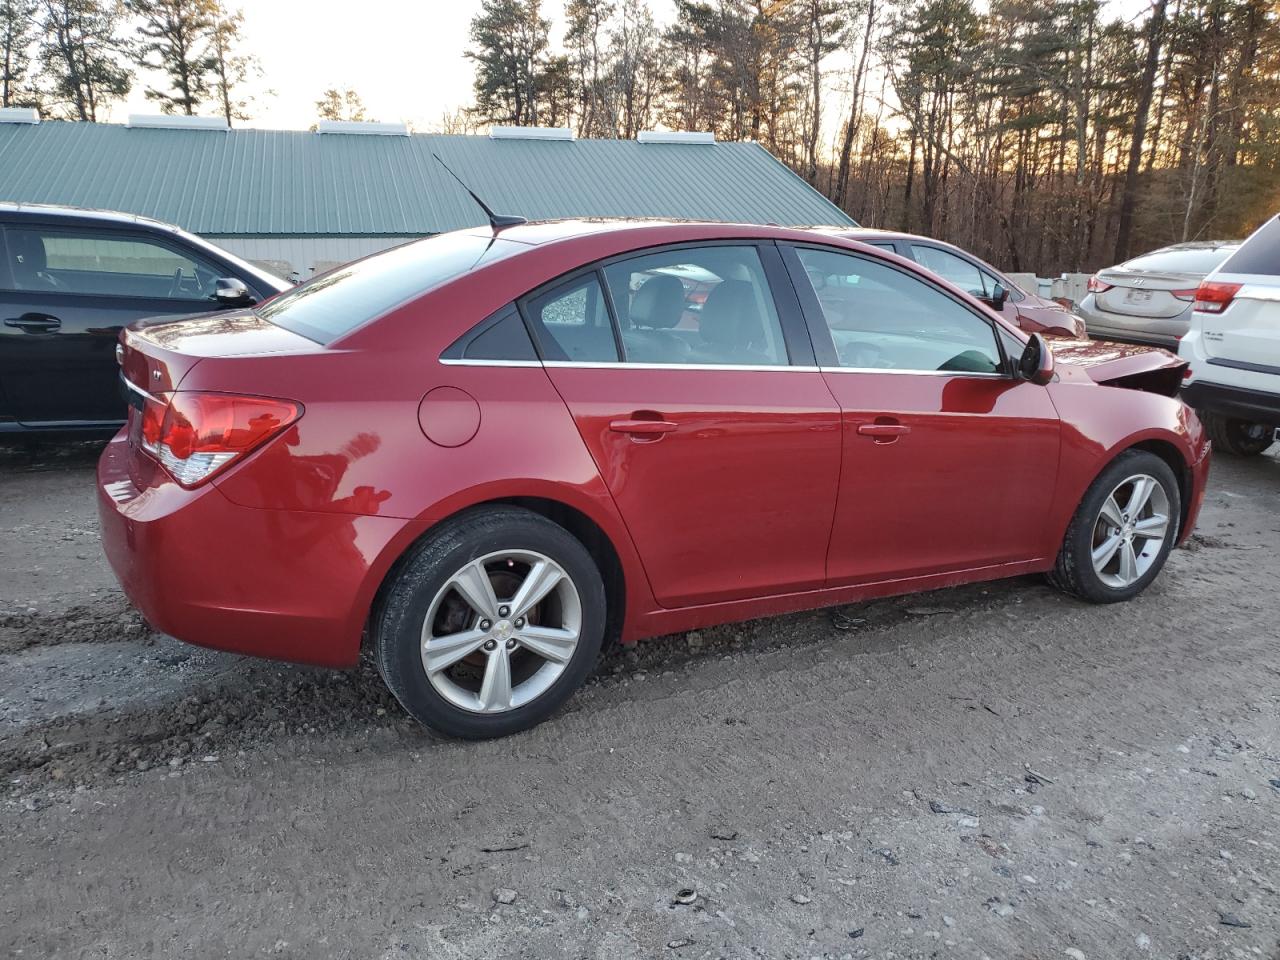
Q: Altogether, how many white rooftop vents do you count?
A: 5